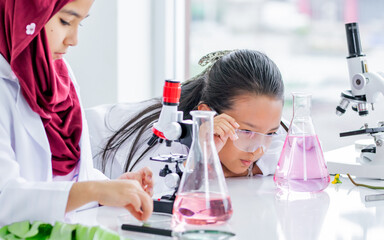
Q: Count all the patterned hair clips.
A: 1